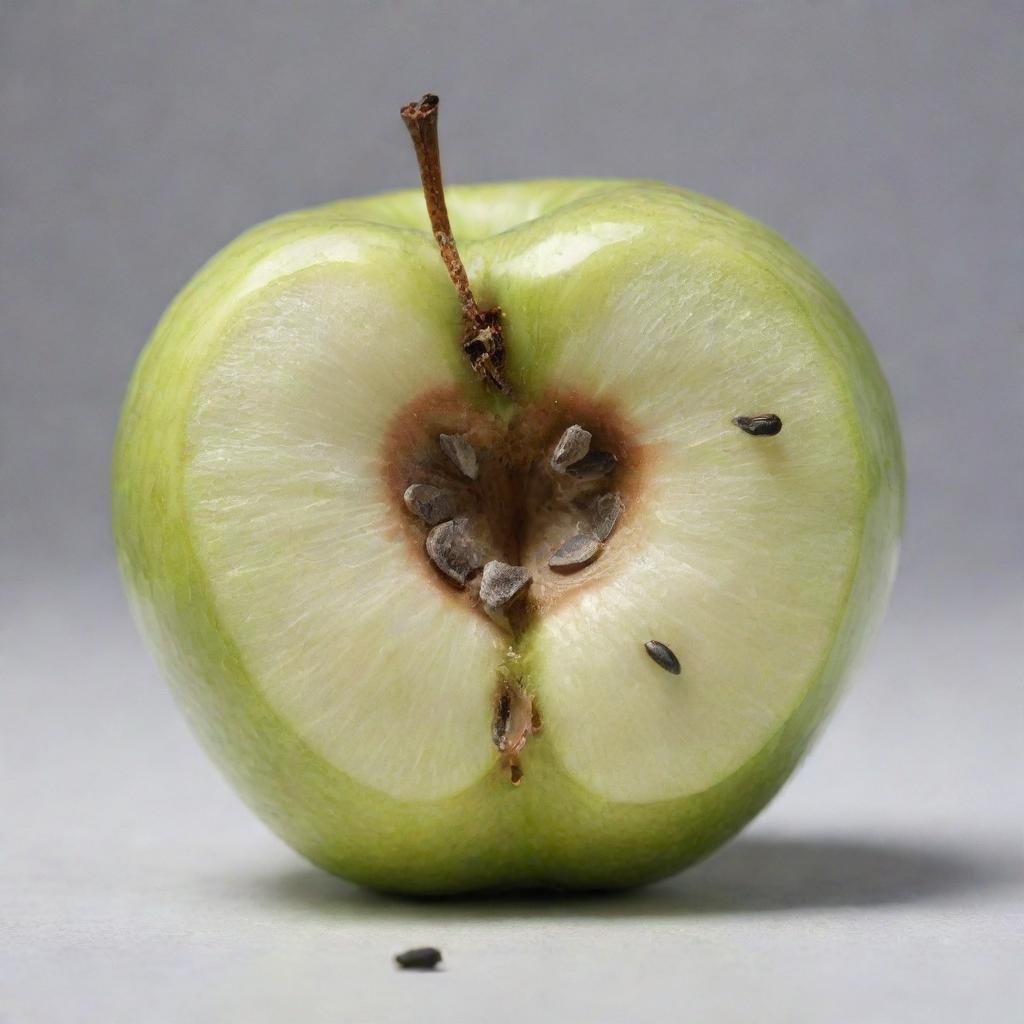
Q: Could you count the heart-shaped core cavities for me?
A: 1